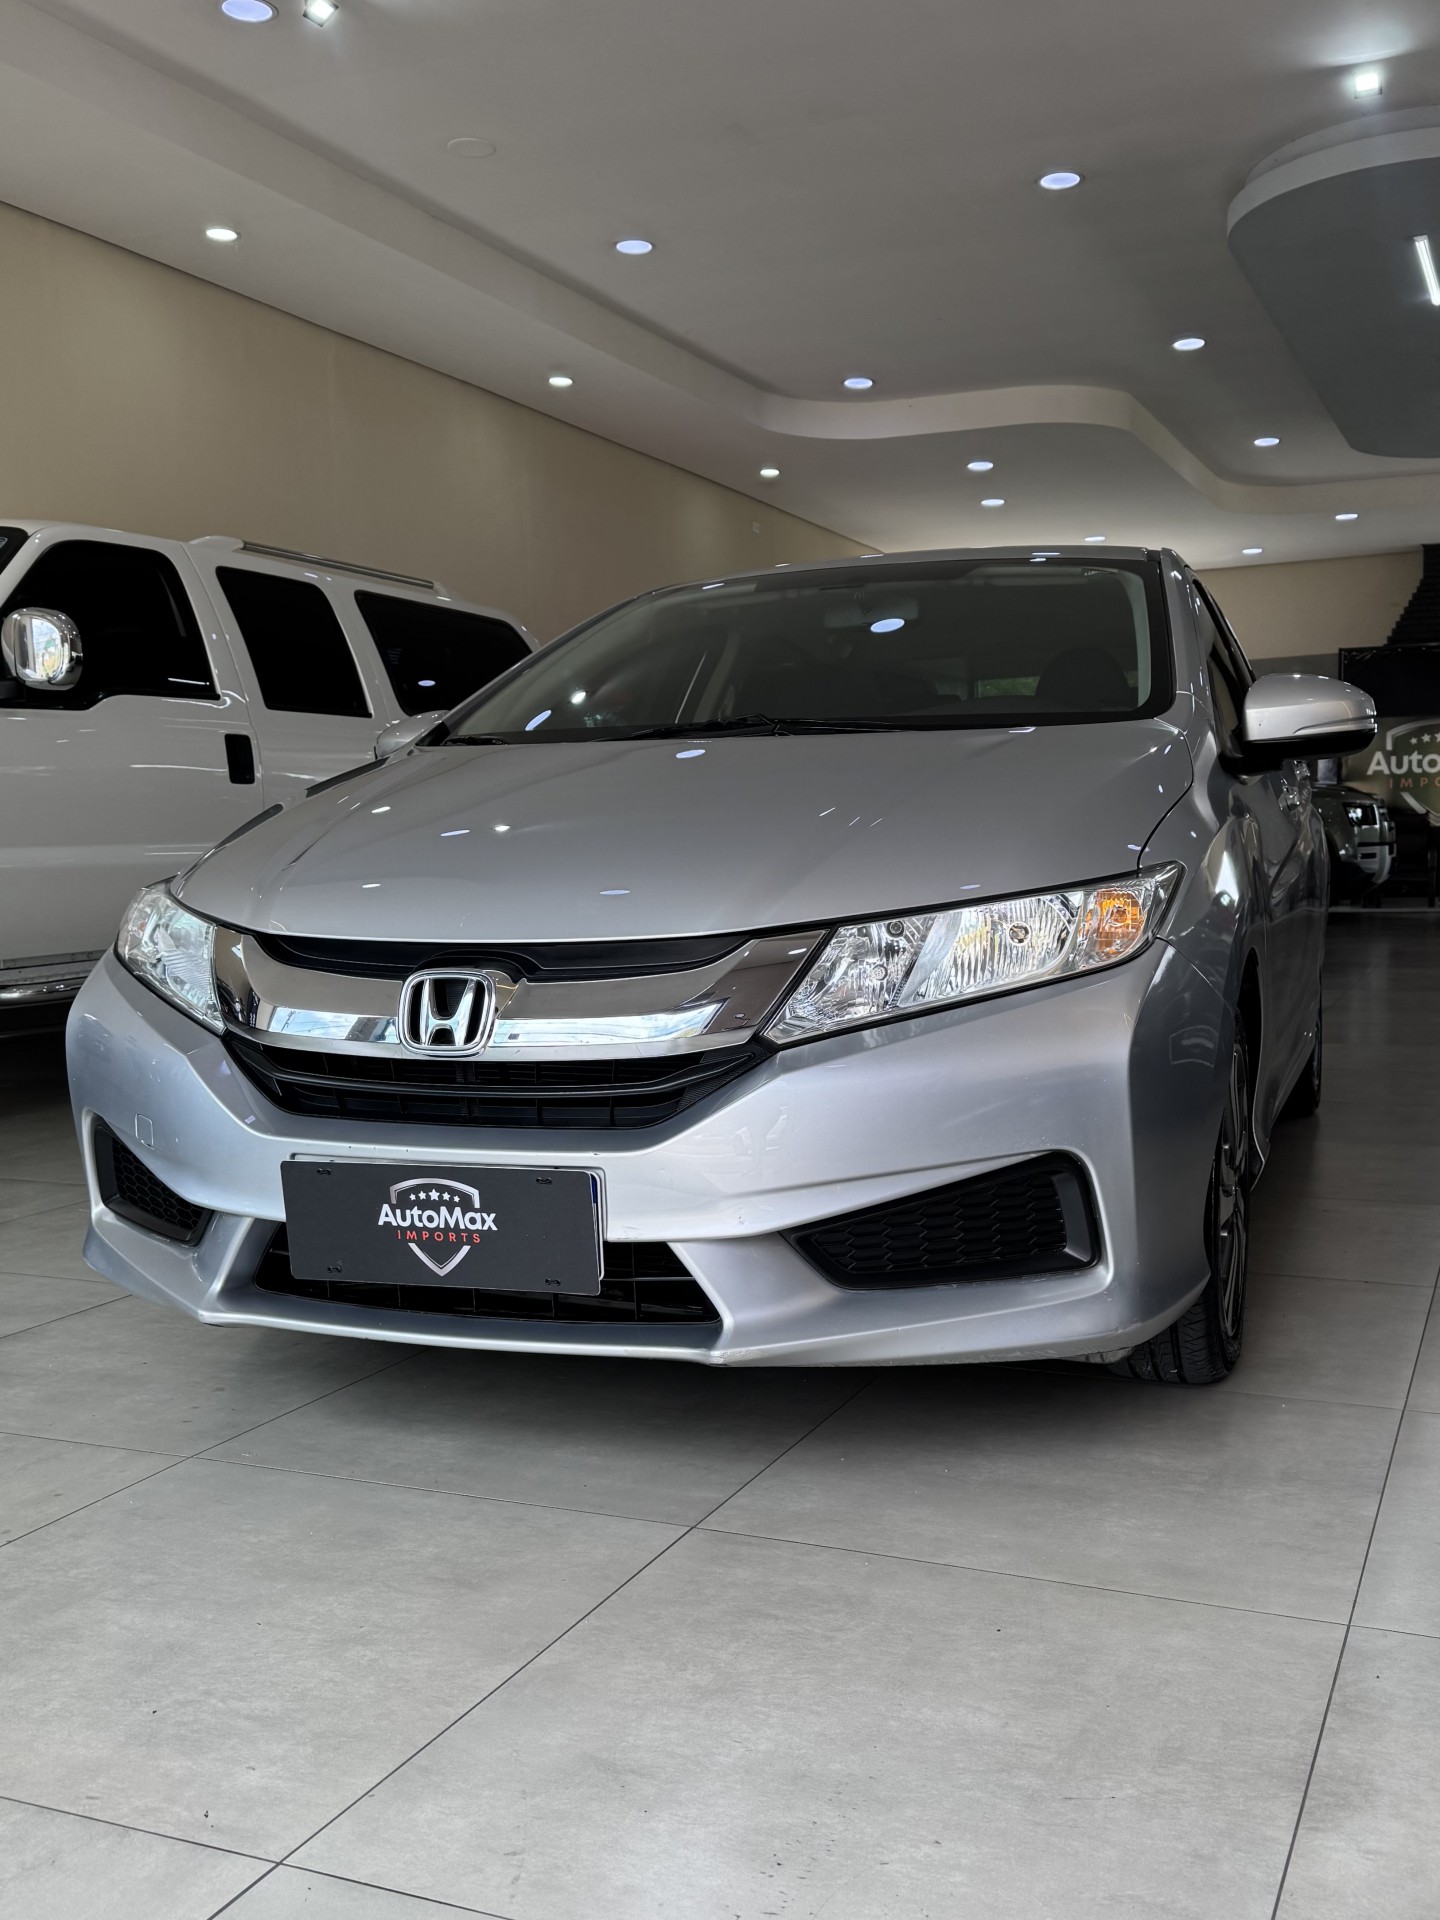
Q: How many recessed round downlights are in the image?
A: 14